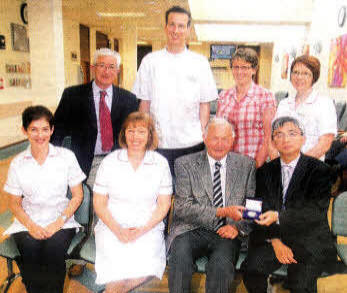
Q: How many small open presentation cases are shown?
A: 1